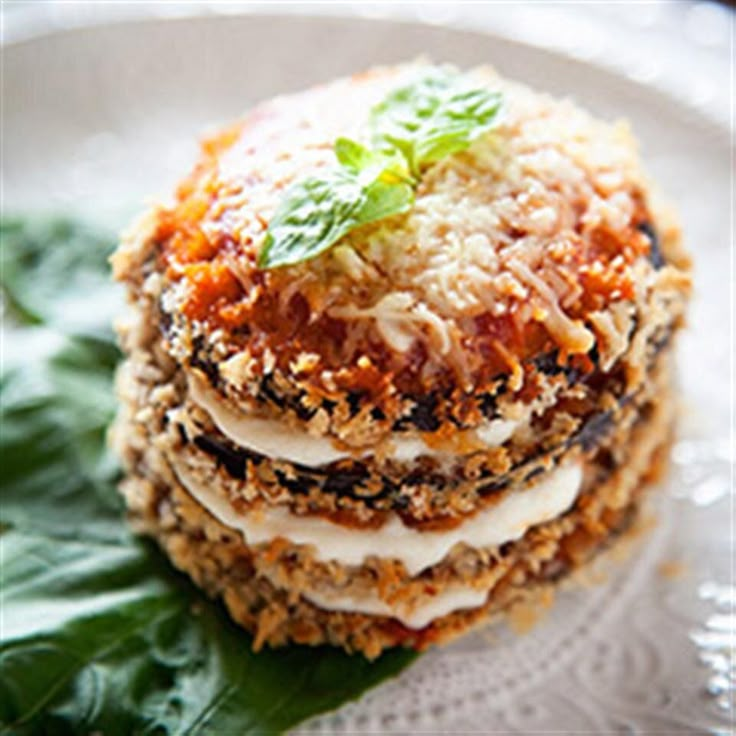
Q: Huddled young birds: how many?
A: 0